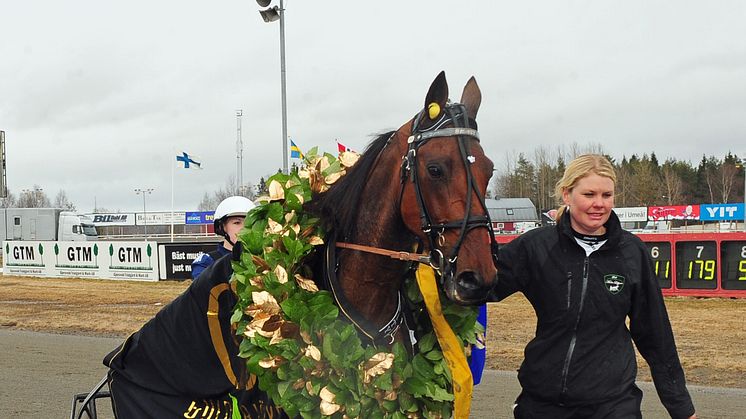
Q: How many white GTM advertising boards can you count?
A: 3